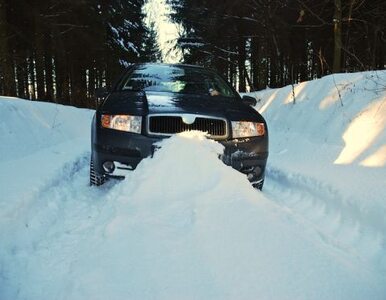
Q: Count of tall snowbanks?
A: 2